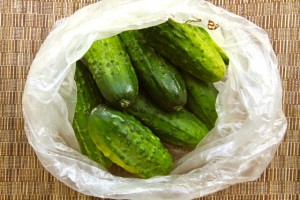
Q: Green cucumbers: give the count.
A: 8